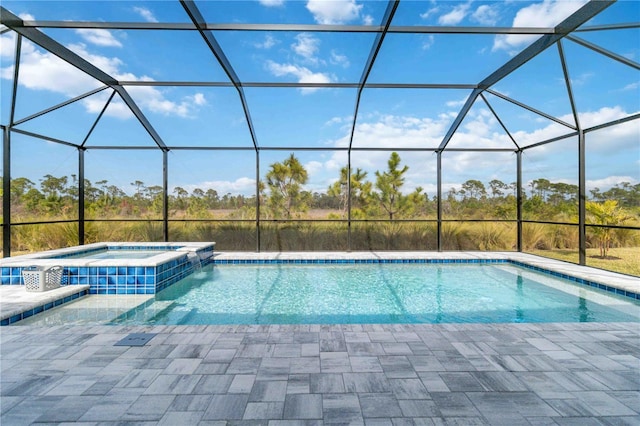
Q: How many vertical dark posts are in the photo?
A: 8